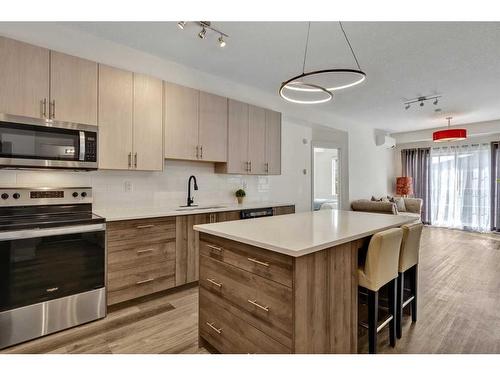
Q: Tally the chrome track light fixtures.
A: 2